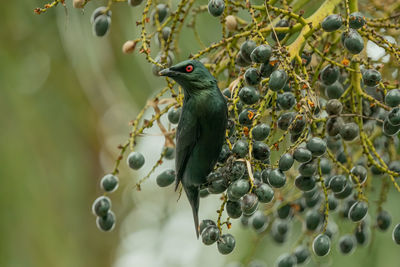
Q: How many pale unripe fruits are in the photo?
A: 3